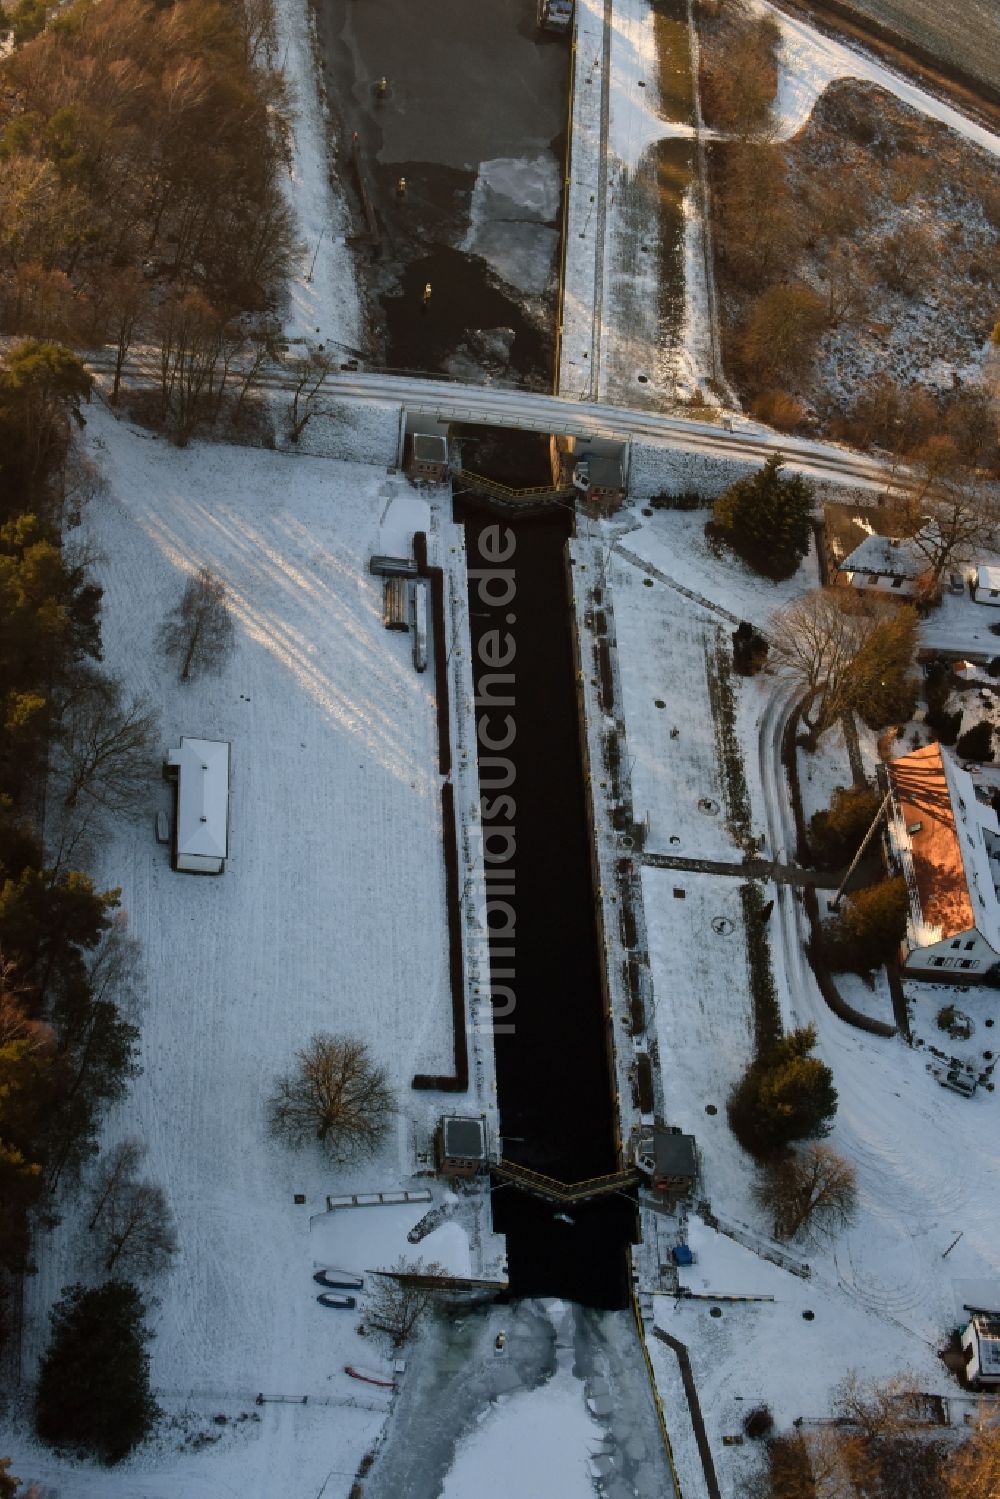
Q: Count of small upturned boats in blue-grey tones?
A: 2